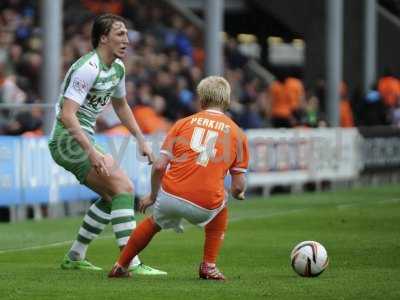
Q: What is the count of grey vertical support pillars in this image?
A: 4